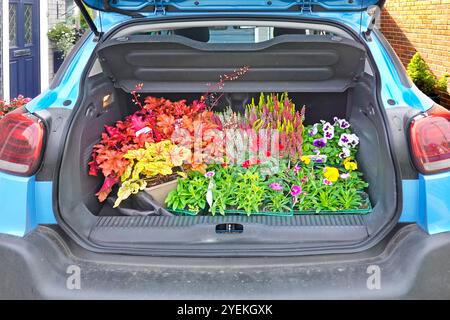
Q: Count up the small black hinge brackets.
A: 2